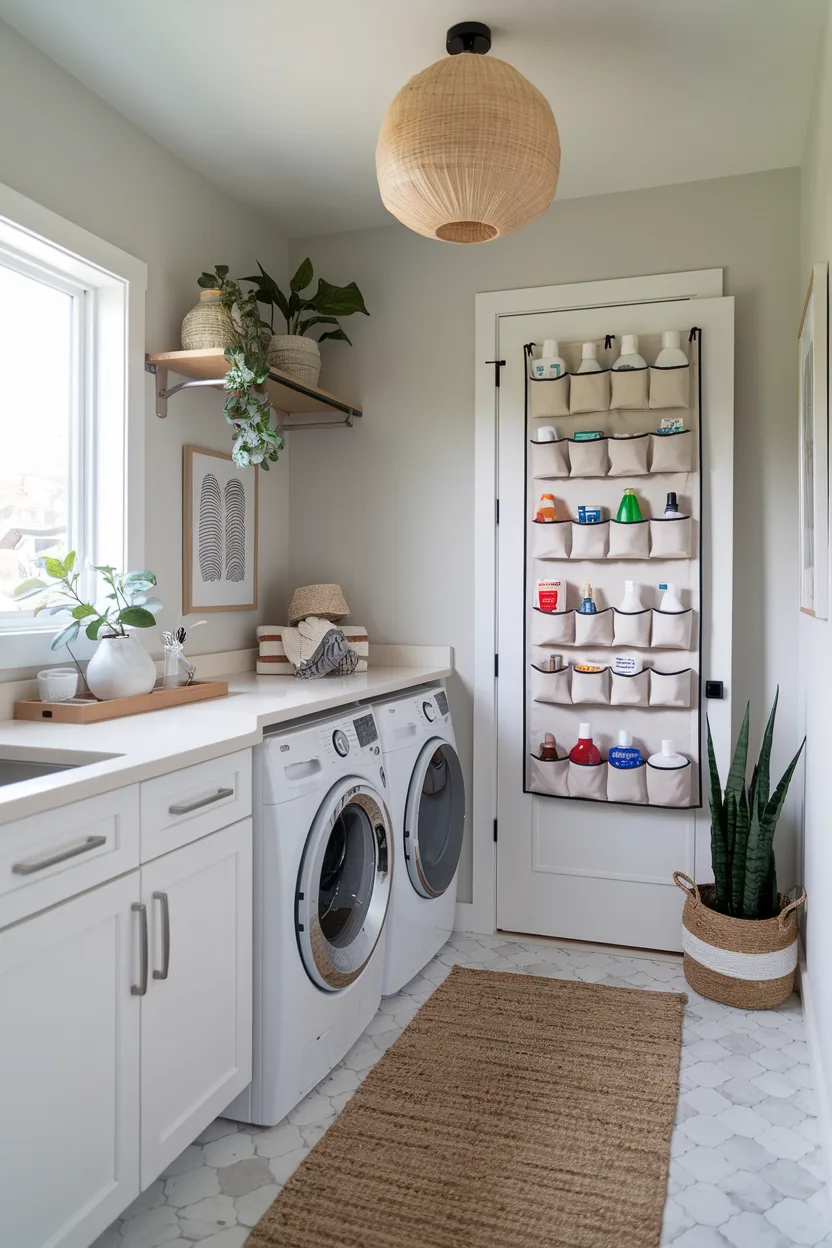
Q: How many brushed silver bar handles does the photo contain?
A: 4